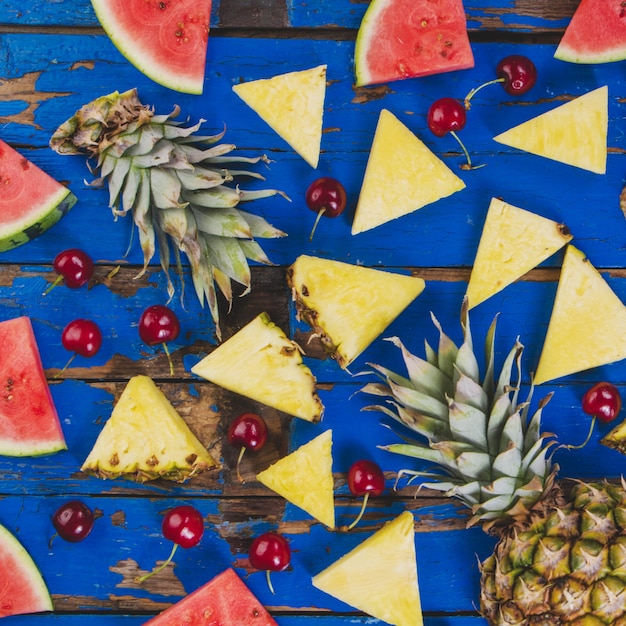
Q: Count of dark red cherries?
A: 12